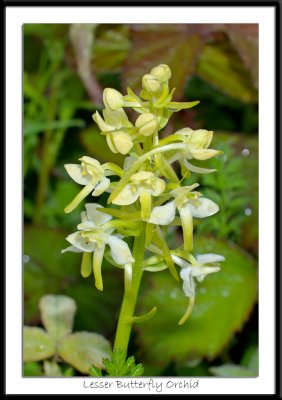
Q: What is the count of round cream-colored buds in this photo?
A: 5